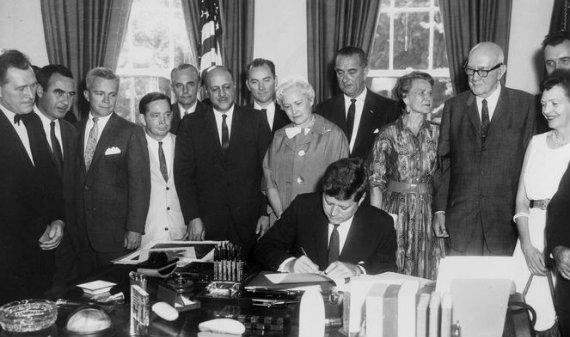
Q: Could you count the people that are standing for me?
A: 13